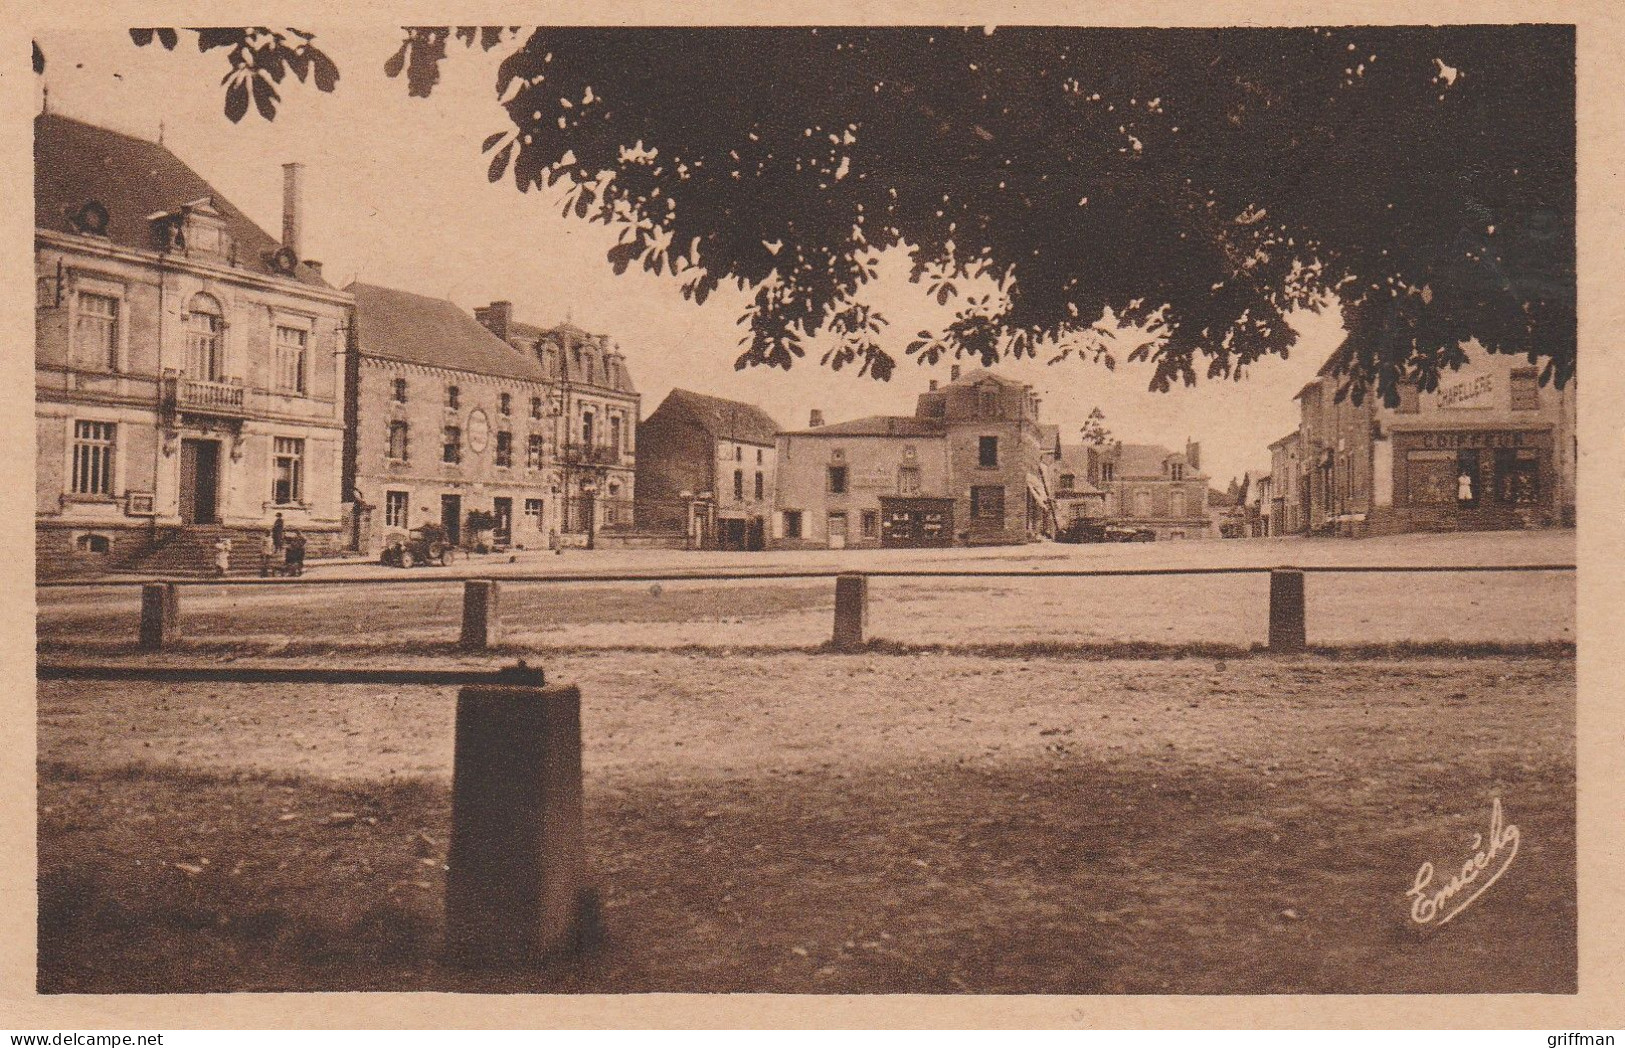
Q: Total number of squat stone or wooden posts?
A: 5